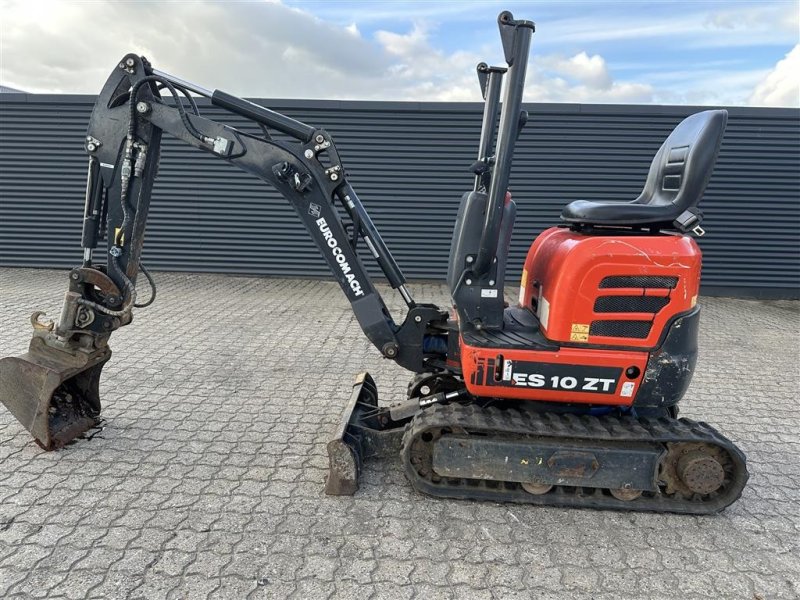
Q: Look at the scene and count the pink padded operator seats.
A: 0